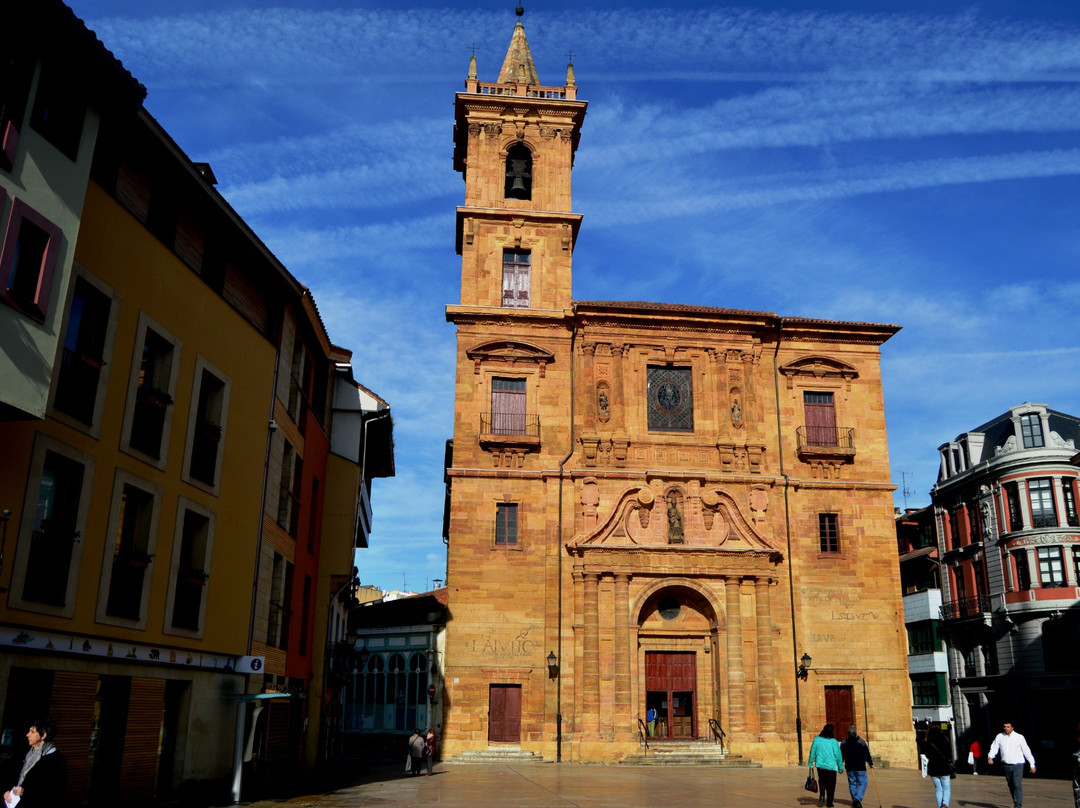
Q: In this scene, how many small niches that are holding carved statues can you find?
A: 3